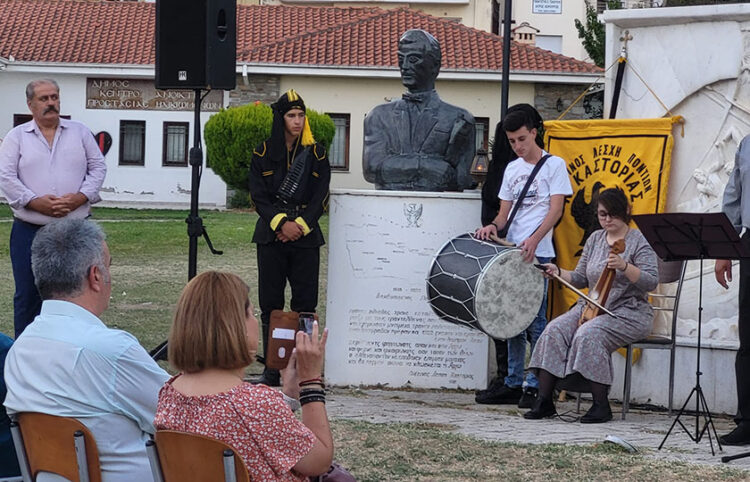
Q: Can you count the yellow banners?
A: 1